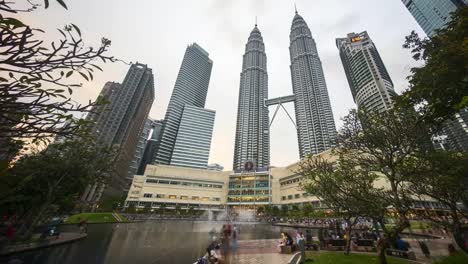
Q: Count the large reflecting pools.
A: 1